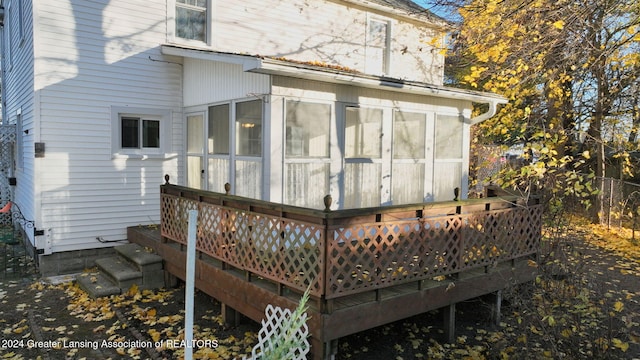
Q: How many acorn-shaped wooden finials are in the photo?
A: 4